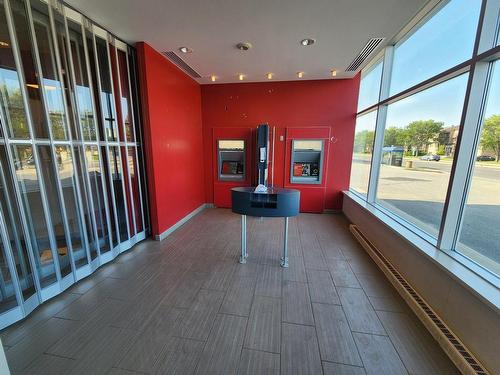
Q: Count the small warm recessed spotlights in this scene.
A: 5